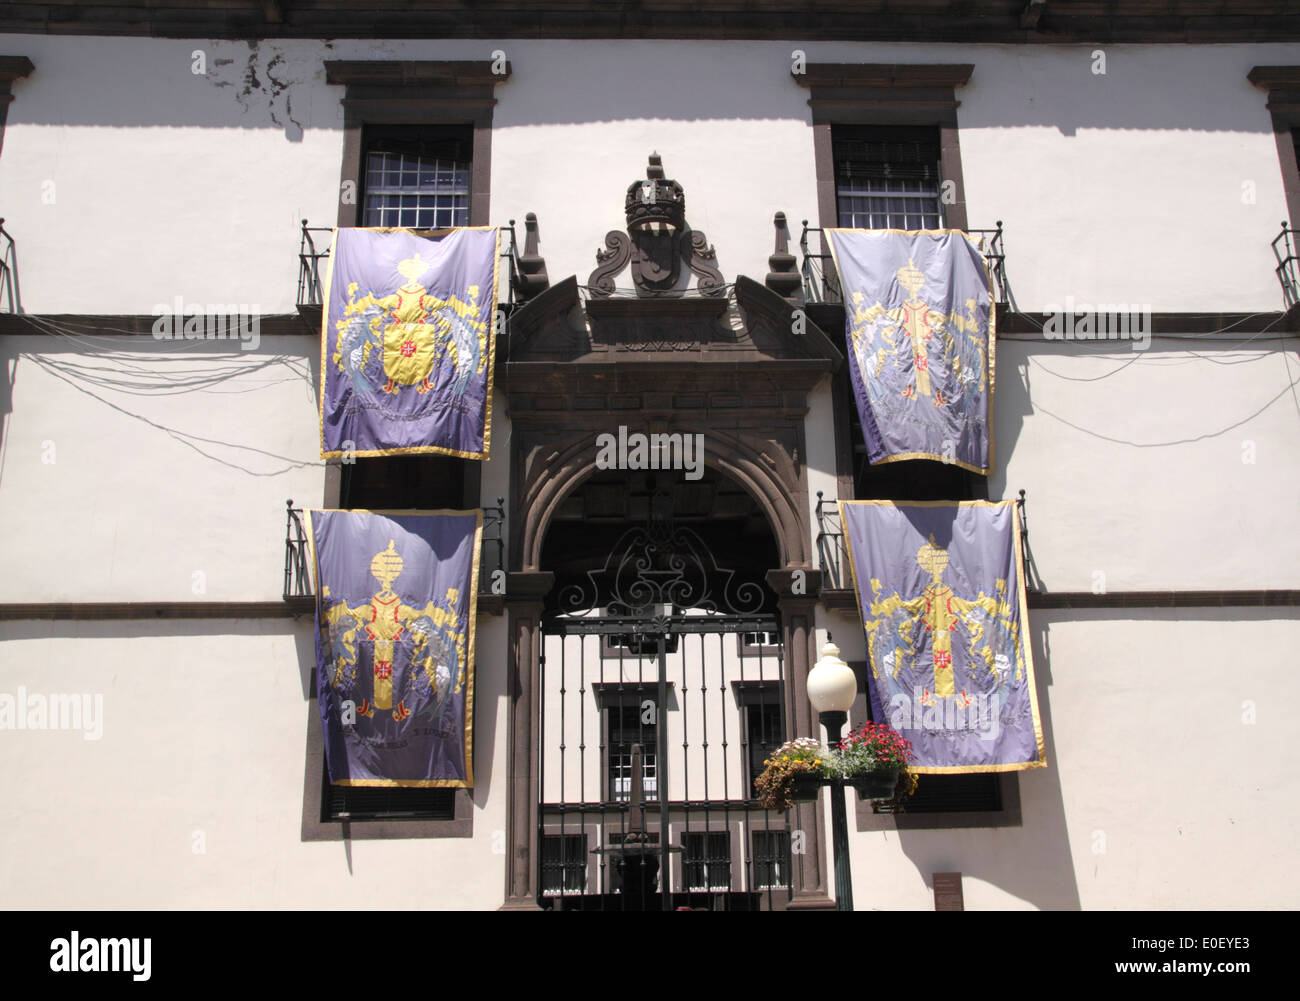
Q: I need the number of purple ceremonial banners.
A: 4